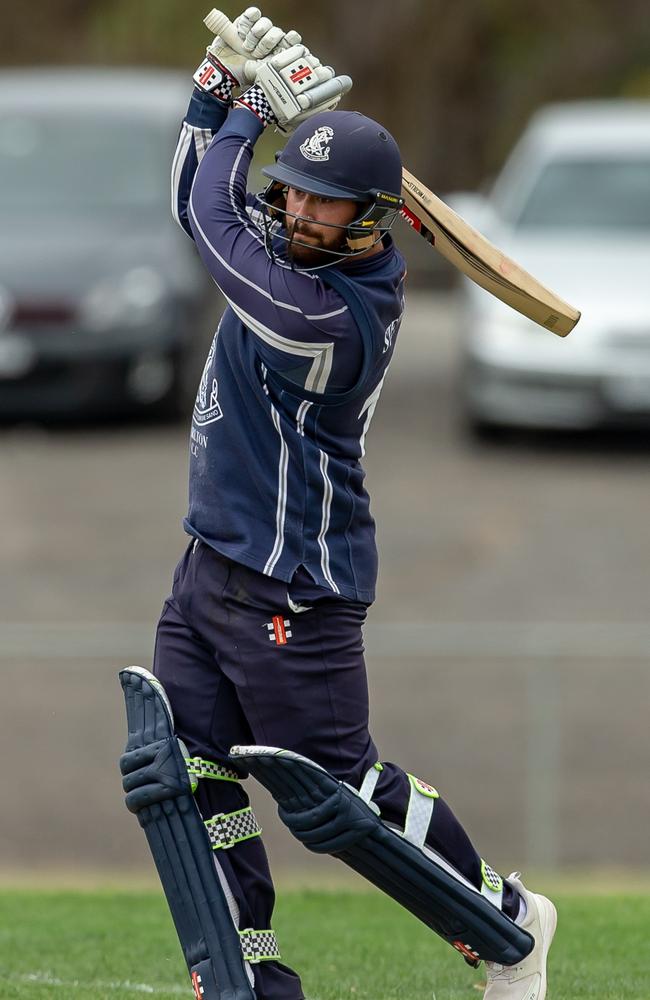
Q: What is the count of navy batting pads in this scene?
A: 2